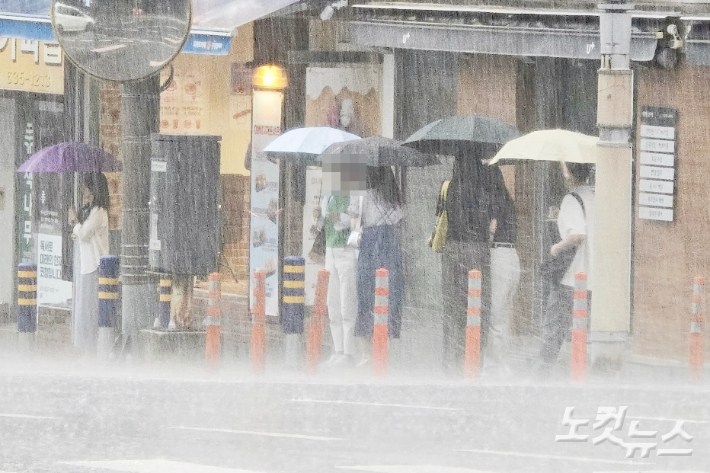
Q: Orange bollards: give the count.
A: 7